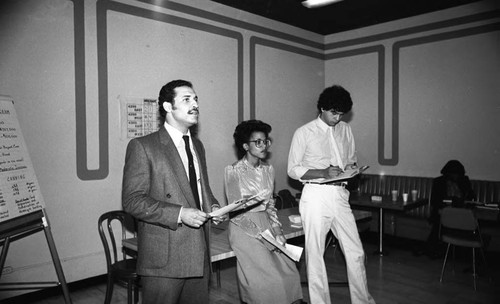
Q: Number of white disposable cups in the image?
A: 3